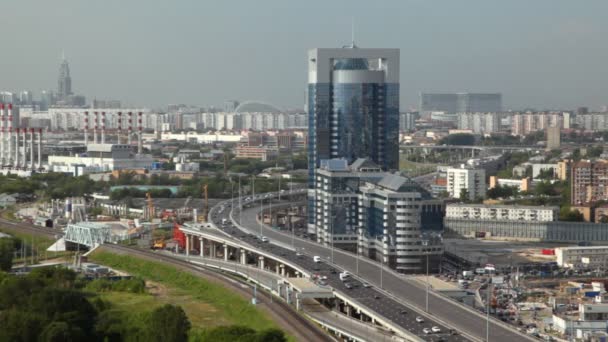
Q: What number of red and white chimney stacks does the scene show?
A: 12